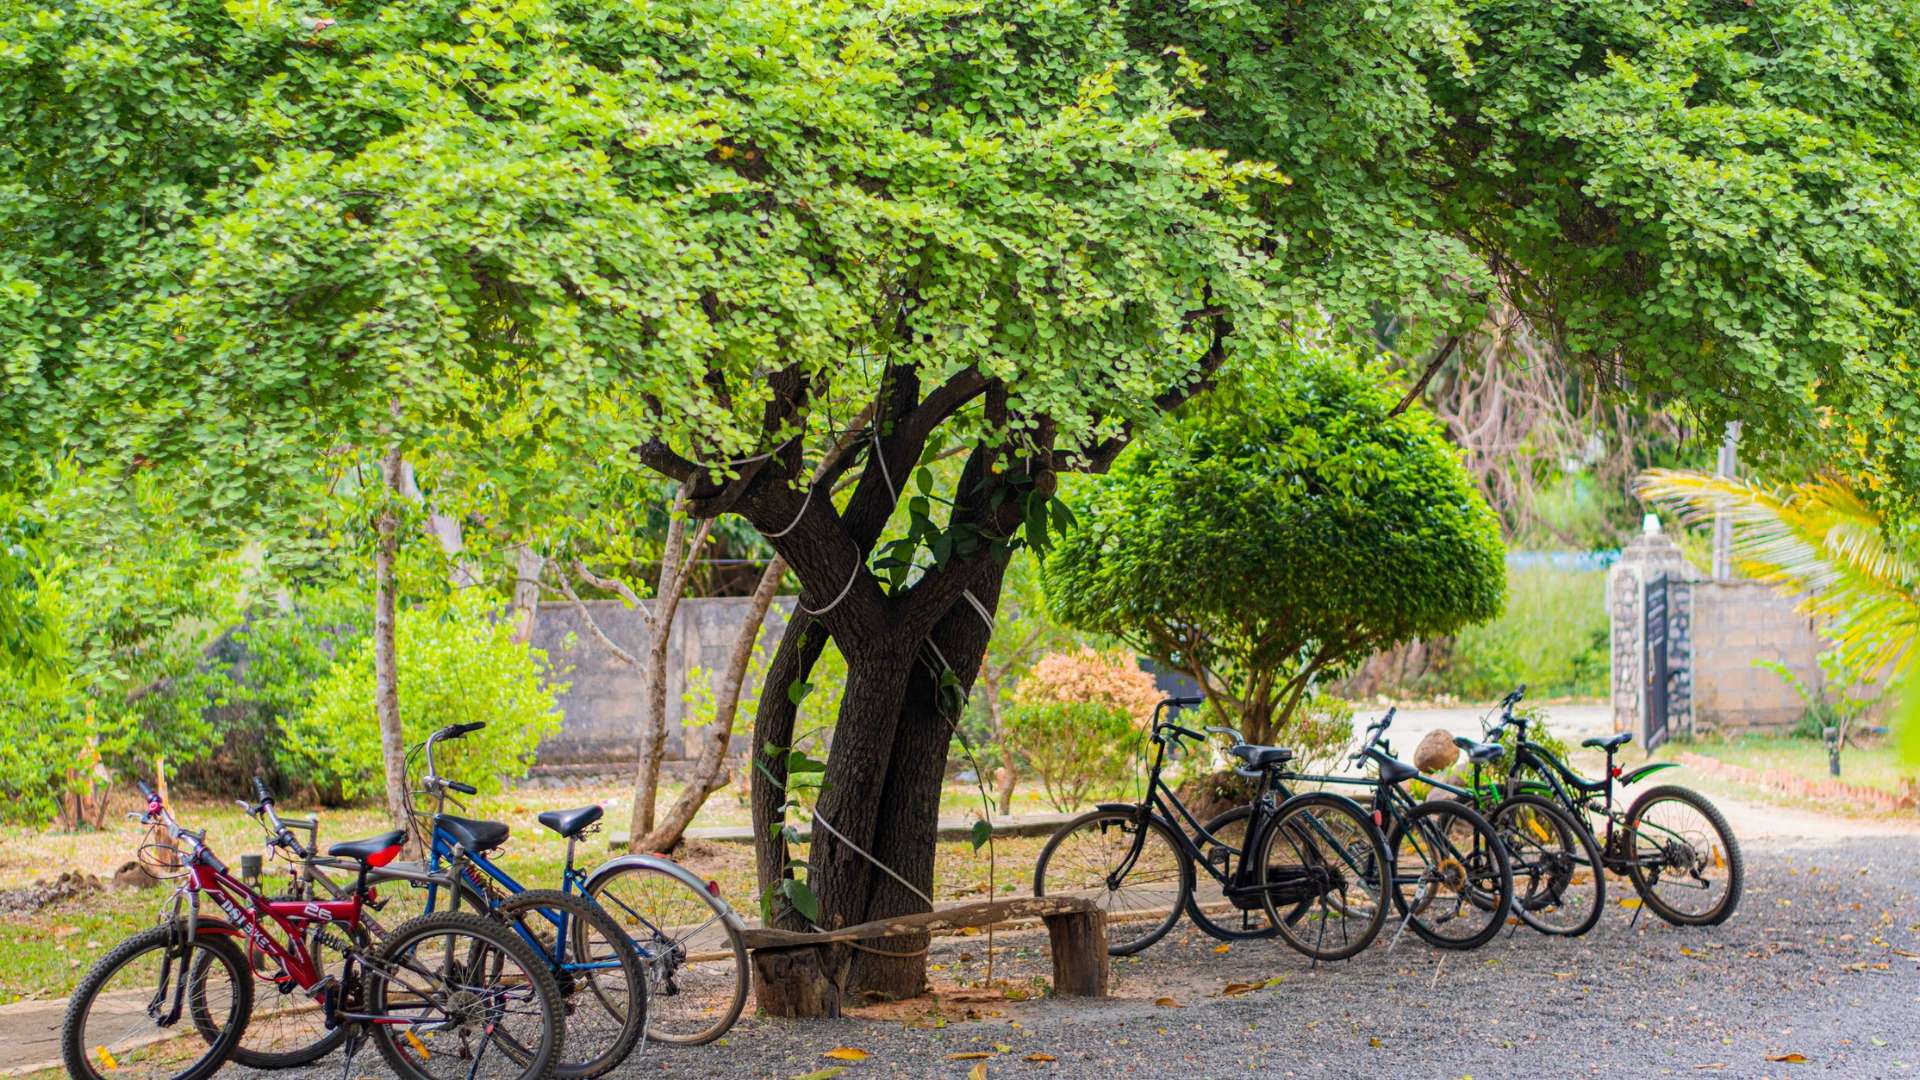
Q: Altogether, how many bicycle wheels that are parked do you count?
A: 14